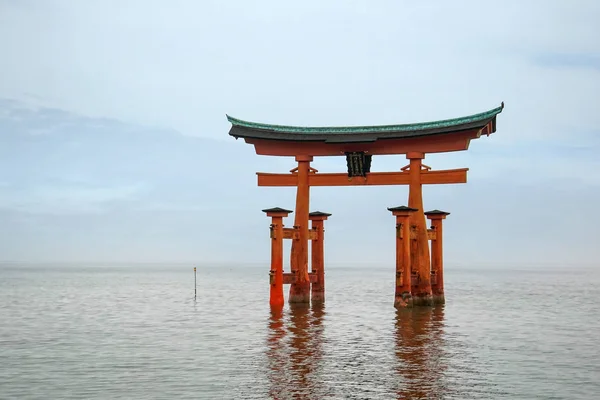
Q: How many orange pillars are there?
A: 6